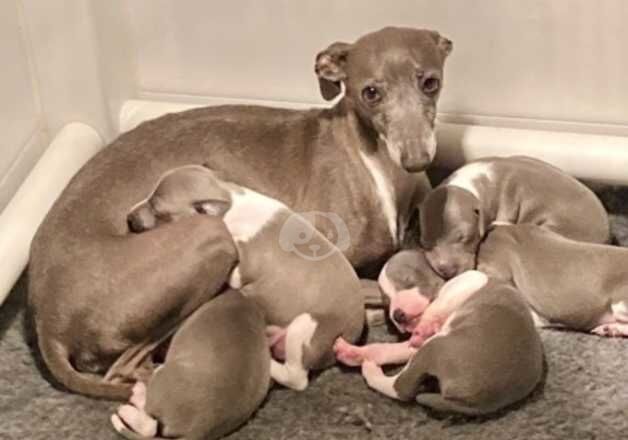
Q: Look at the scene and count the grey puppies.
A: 5